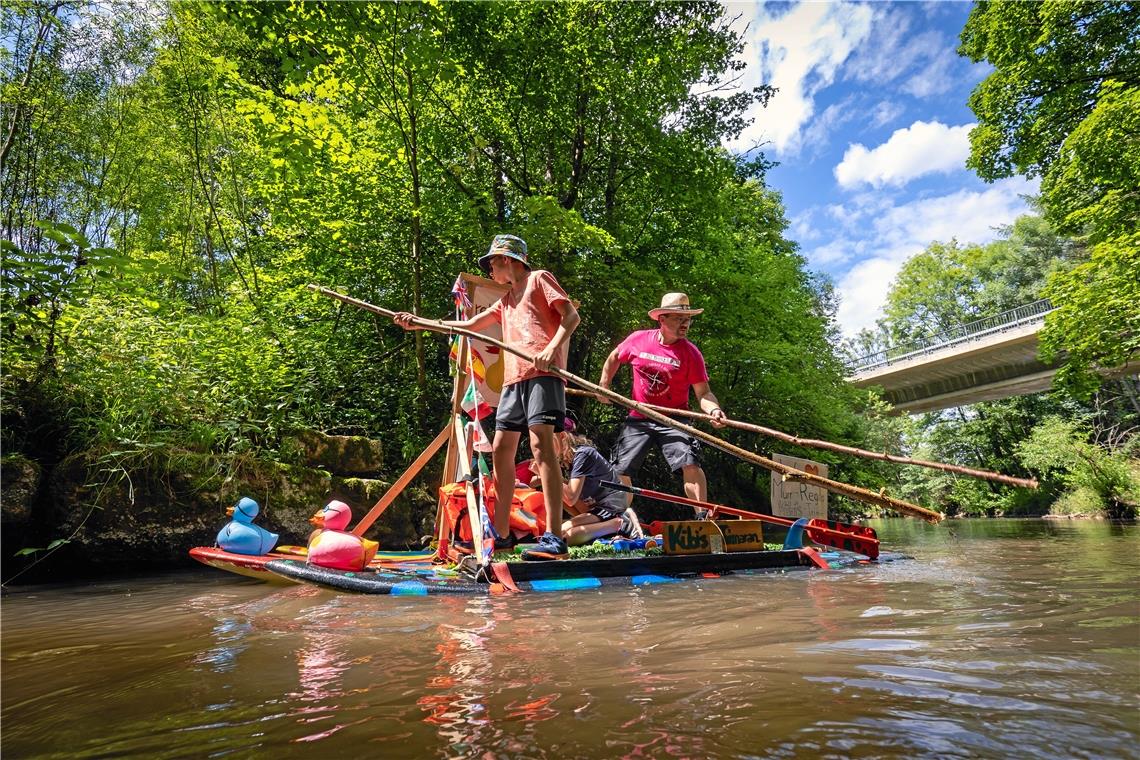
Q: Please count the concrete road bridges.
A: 1